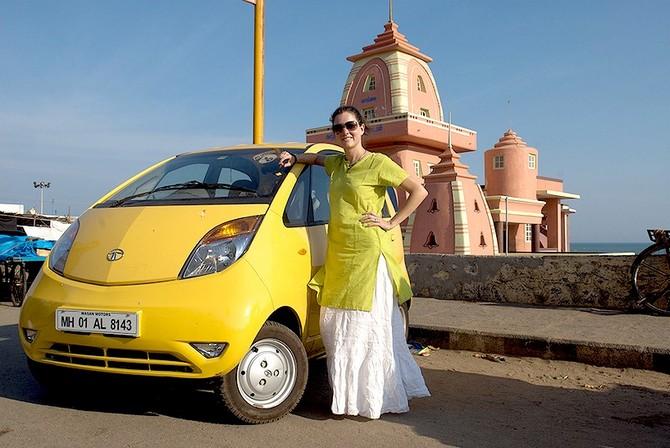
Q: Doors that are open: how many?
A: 0